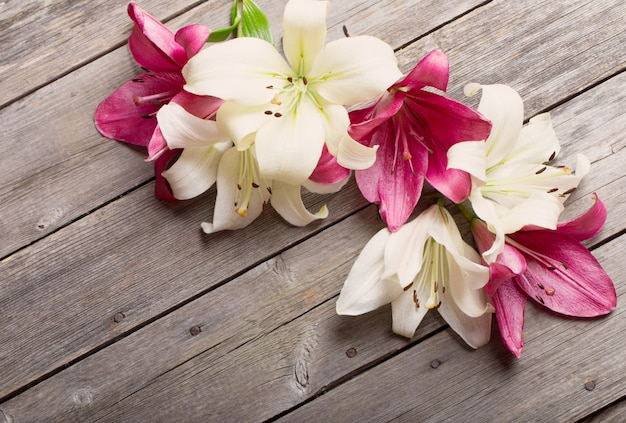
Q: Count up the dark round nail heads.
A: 5